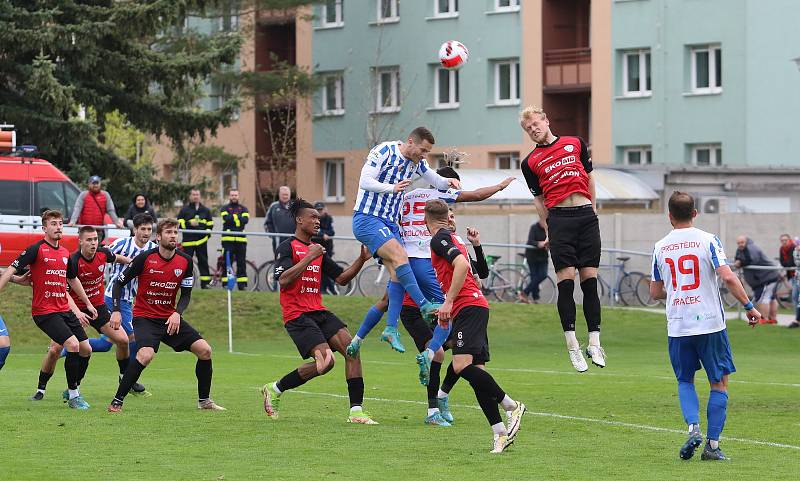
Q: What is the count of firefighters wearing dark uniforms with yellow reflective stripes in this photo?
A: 2